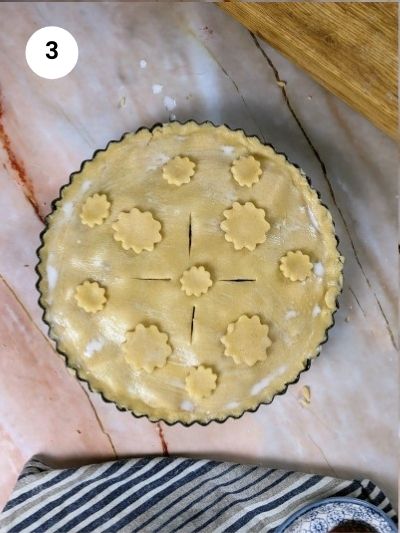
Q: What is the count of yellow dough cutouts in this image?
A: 11